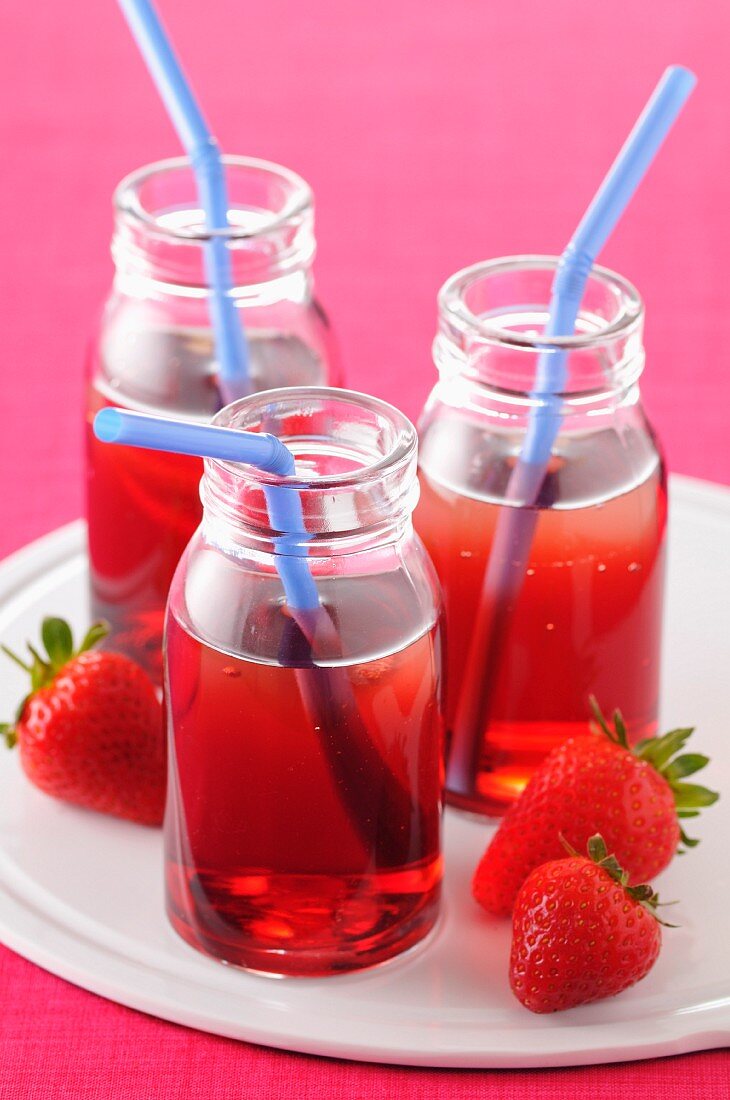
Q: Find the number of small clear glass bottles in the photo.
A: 3